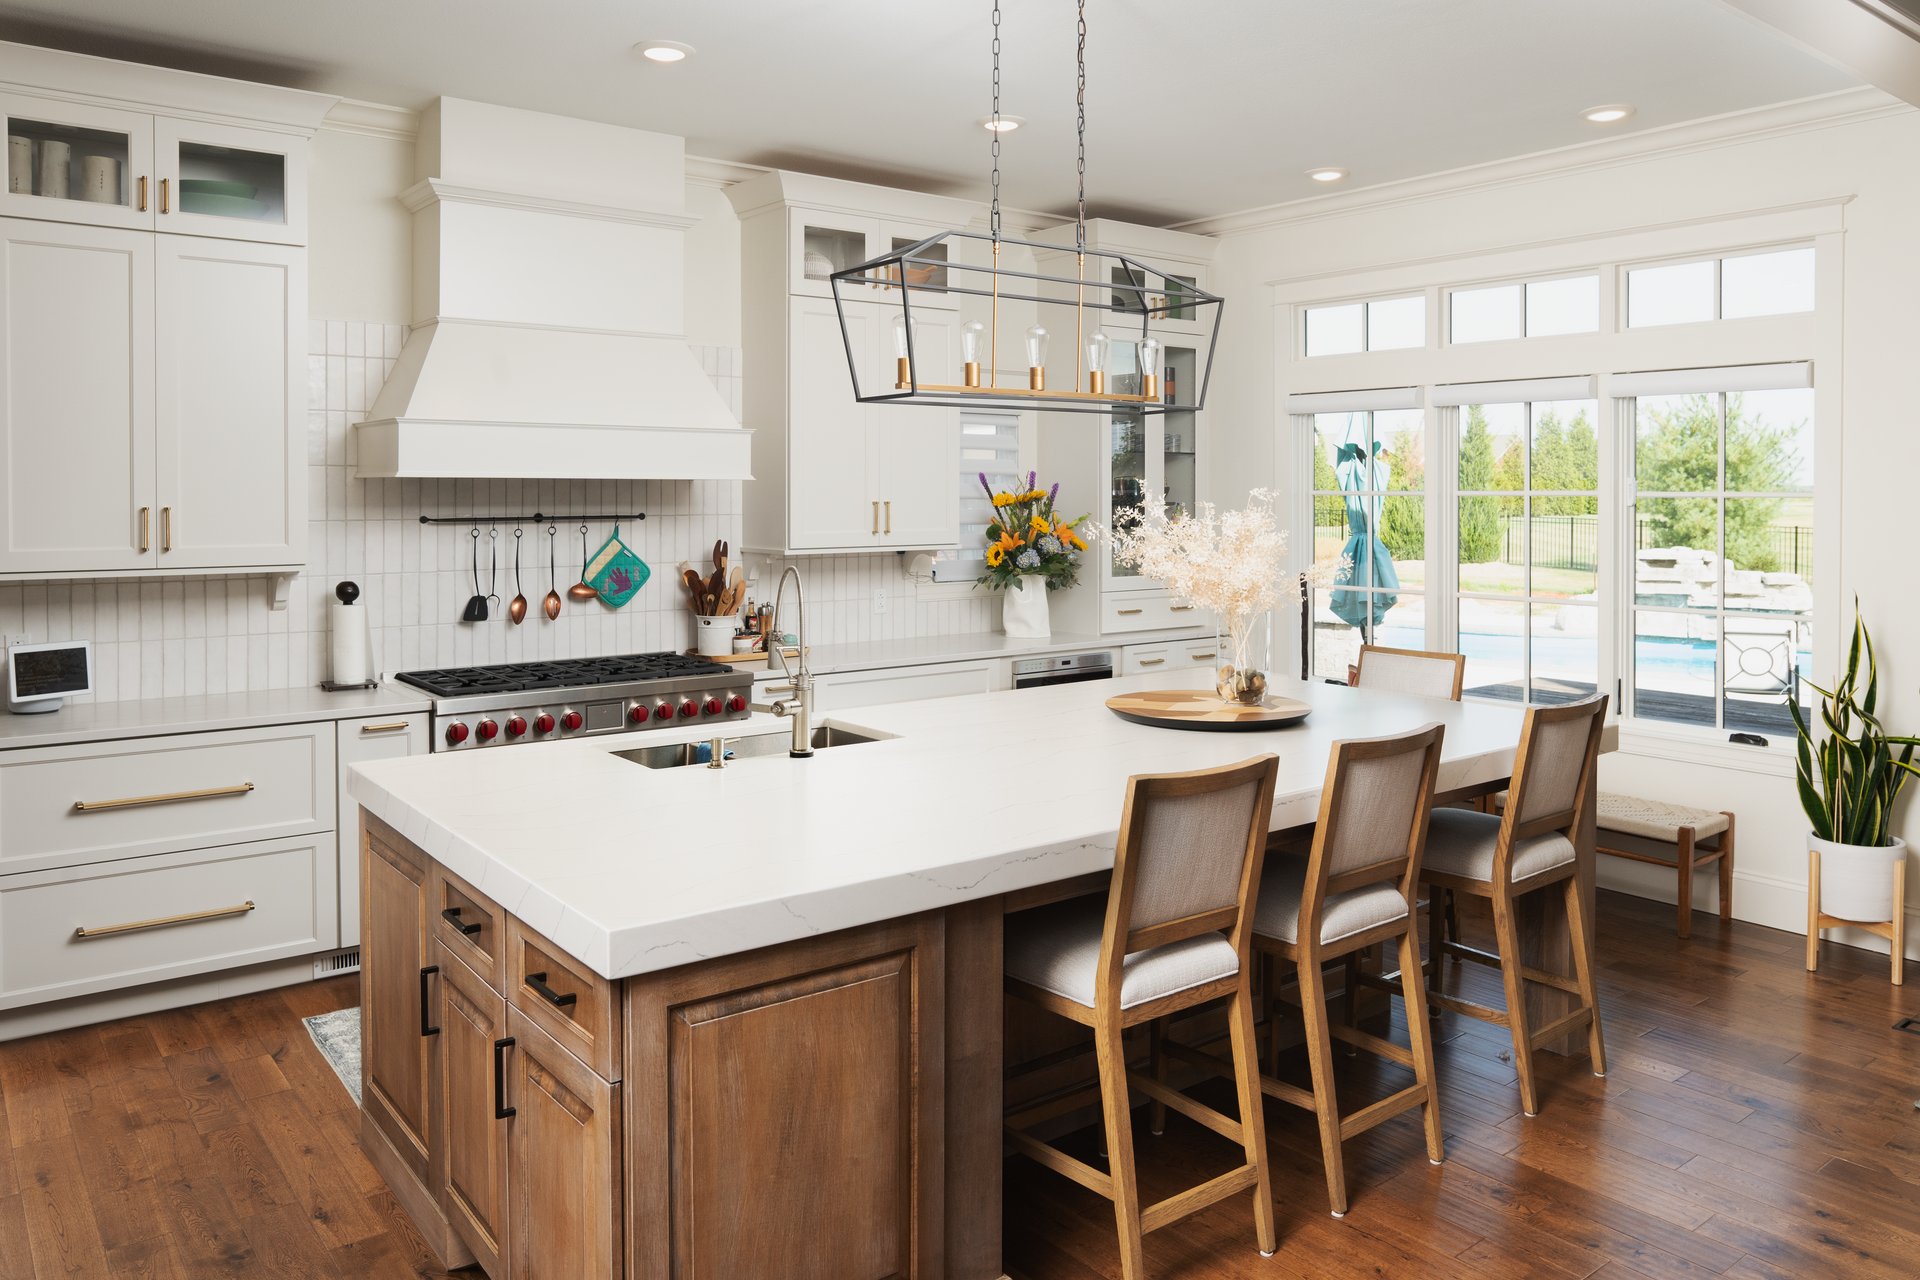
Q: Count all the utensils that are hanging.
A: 5